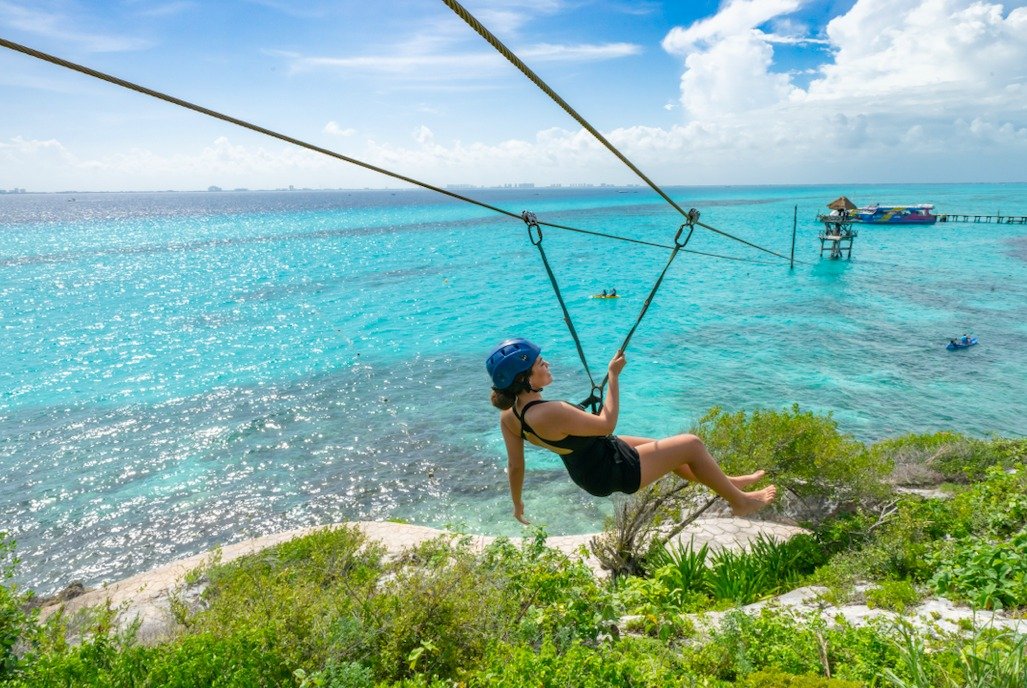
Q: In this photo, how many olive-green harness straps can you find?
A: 2